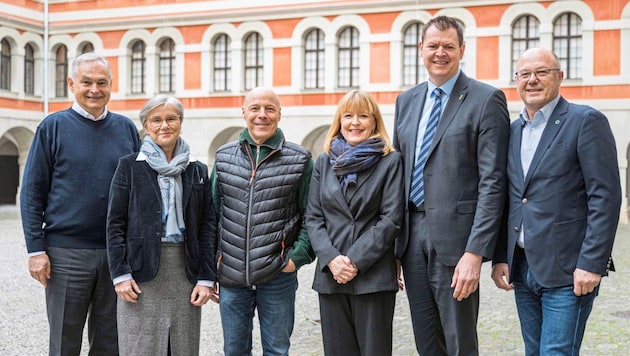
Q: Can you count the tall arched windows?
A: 14